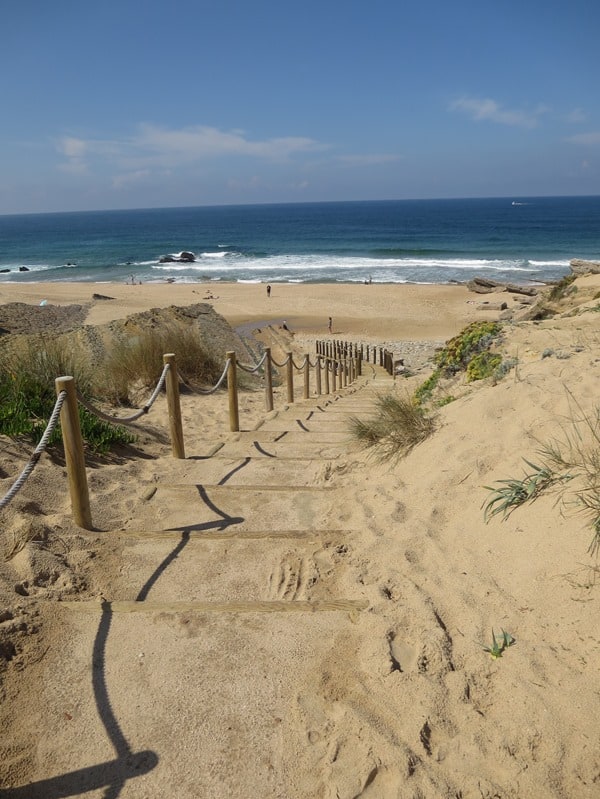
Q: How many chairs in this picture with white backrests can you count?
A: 0